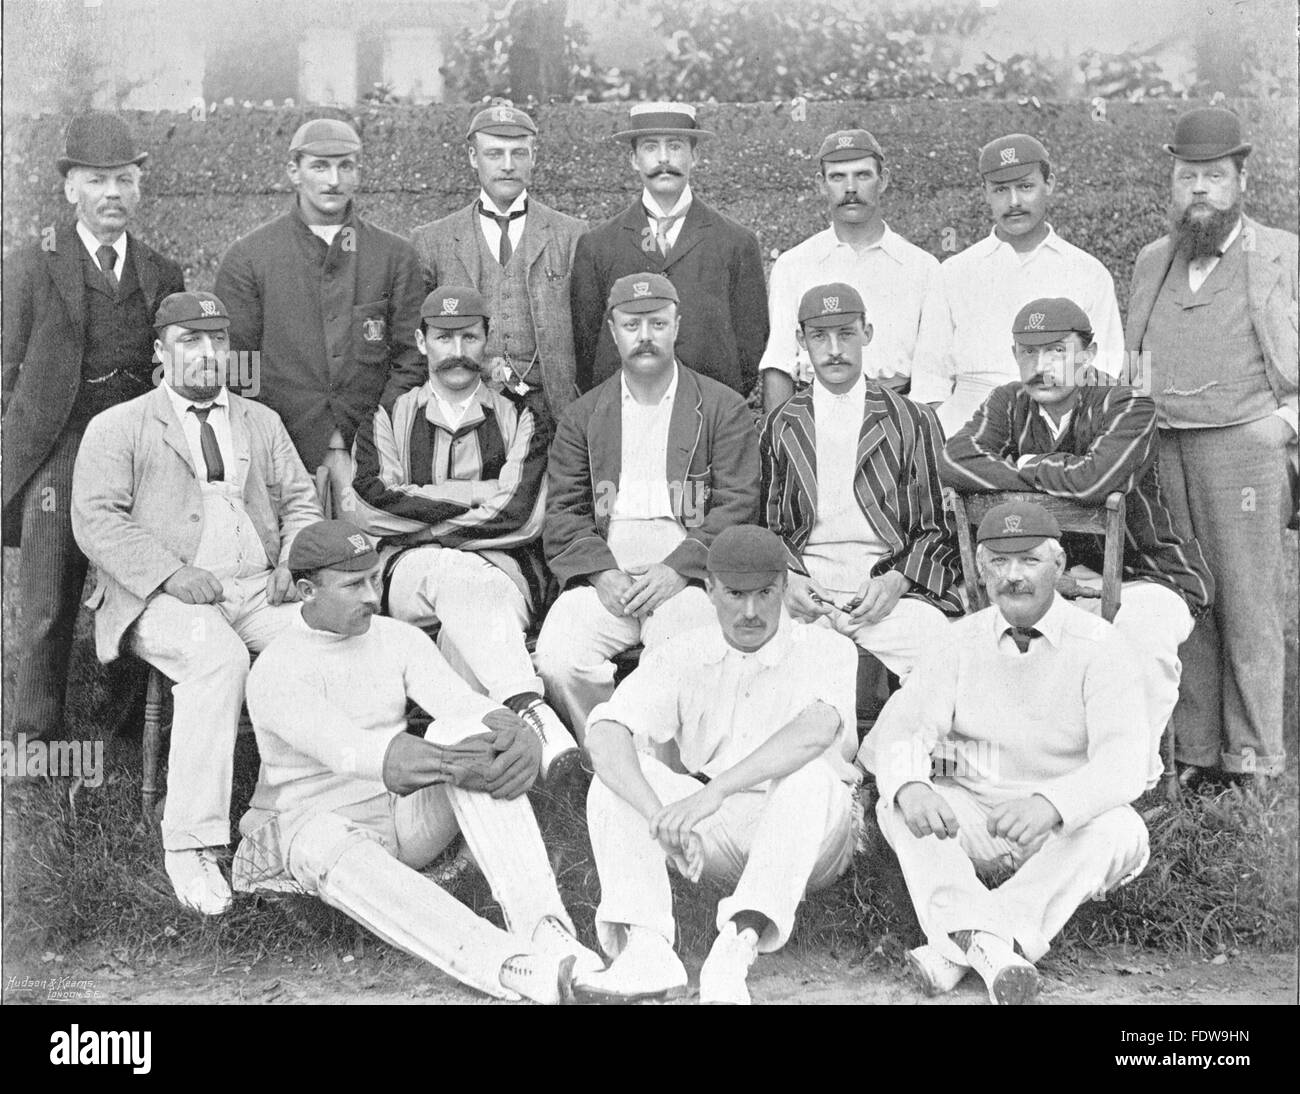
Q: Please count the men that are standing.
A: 7